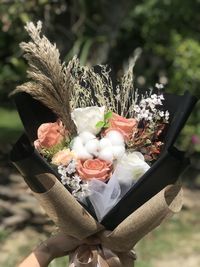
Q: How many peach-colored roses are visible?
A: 3